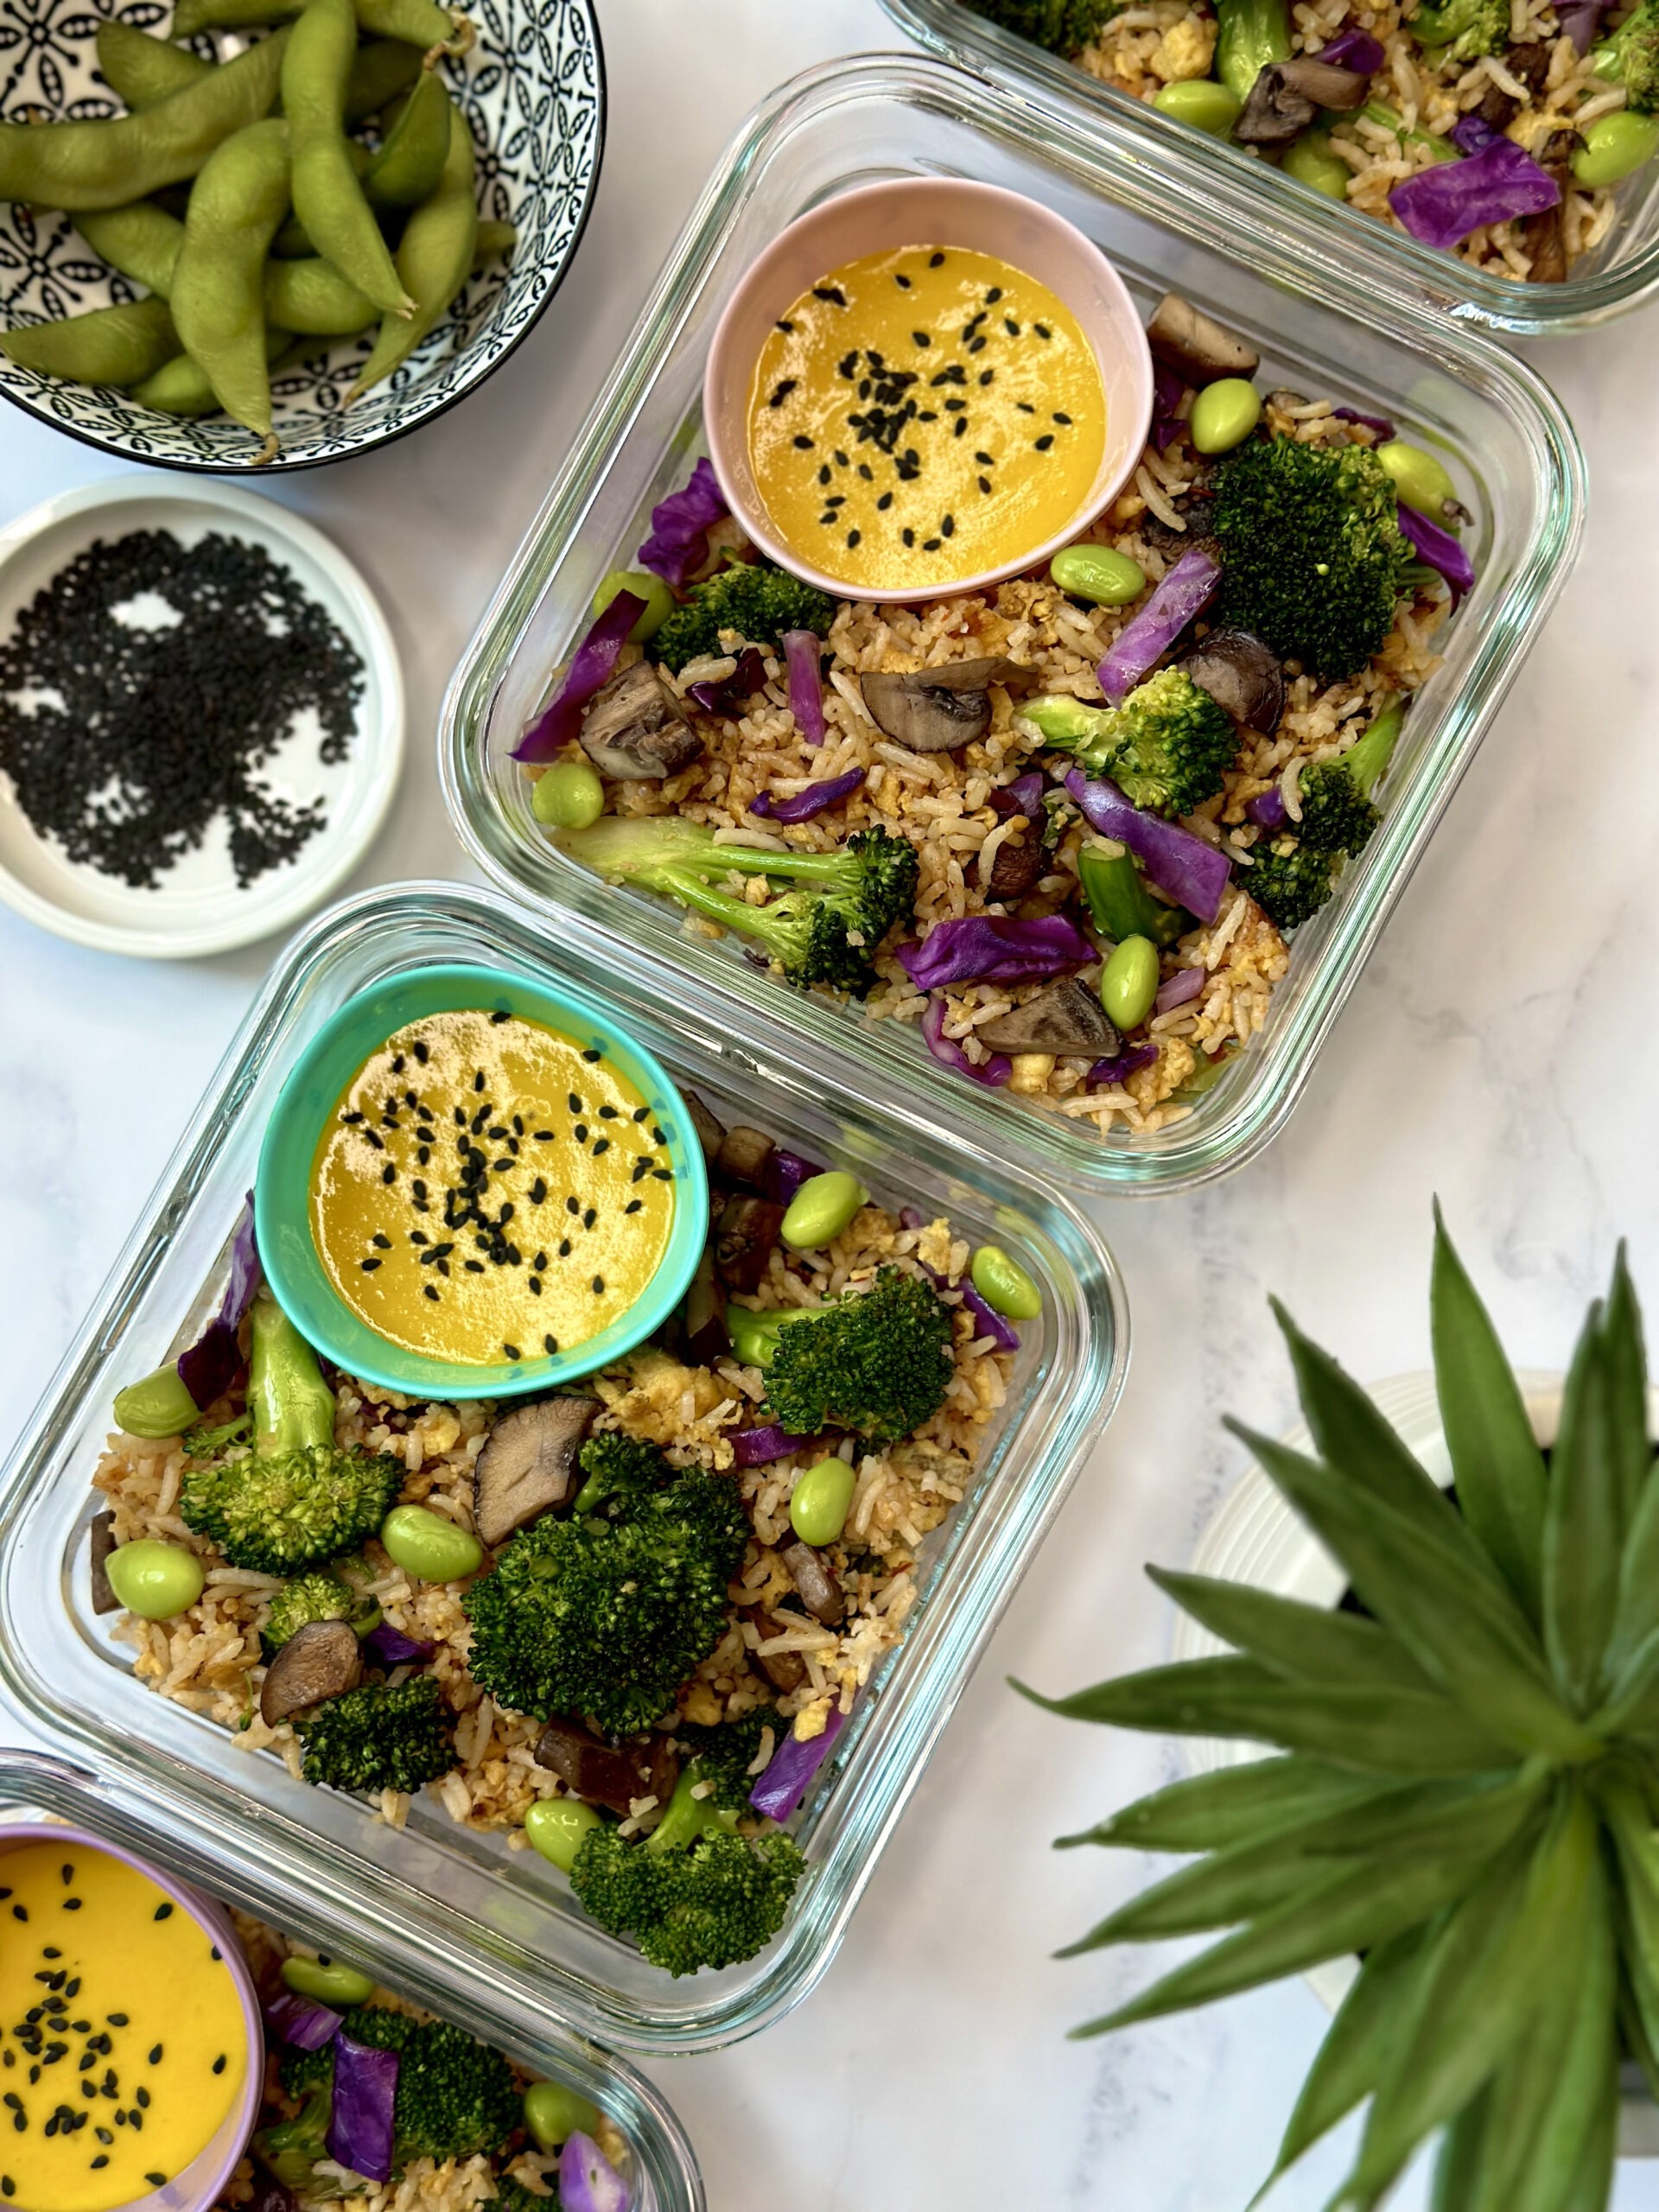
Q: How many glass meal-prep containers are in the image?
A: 4